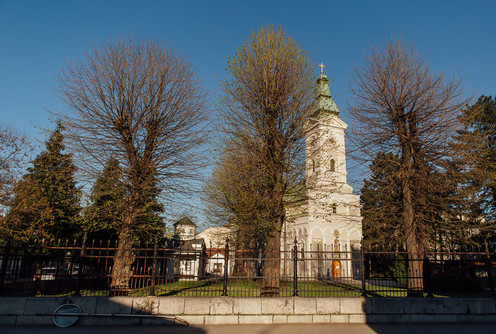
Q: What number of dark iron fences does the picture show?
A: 1